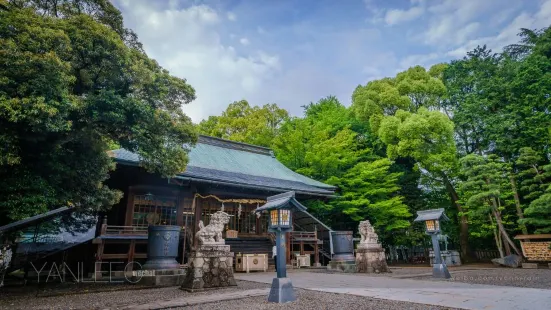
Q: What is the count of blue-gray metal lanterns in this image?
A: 2